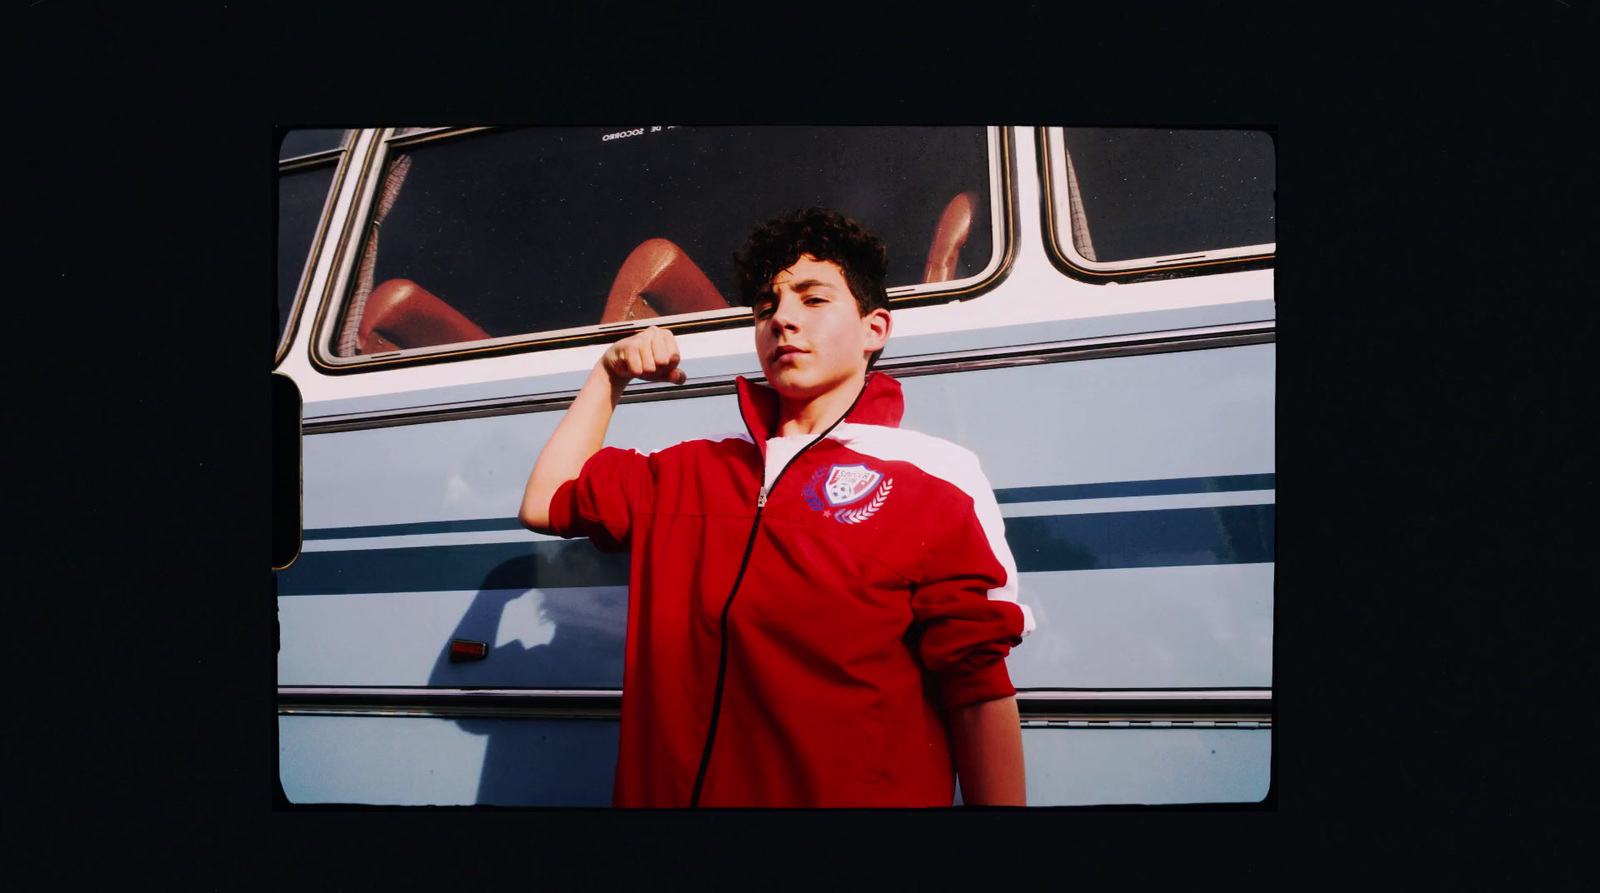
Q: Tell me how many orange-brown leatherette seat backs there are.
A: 3